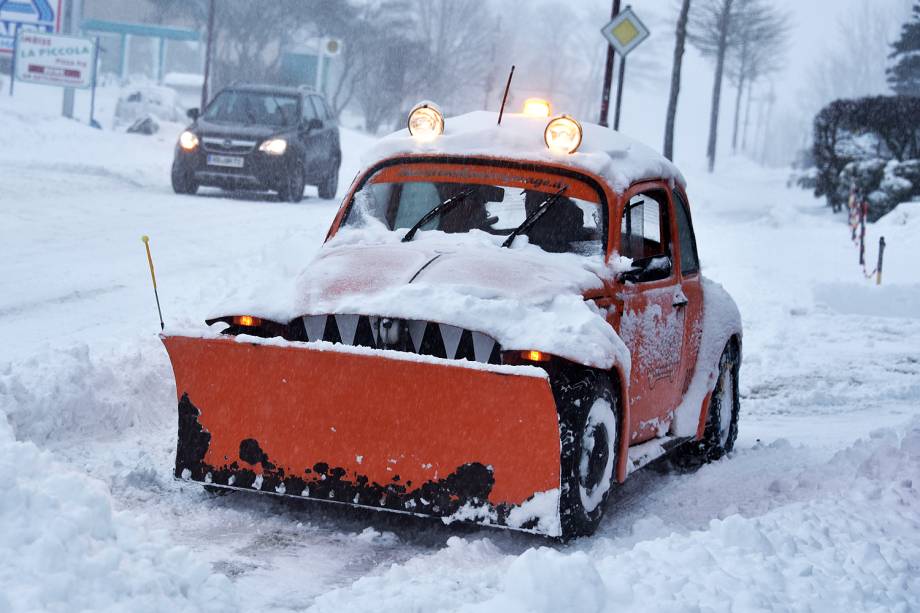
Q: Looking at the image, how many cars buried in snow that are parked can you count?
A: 1